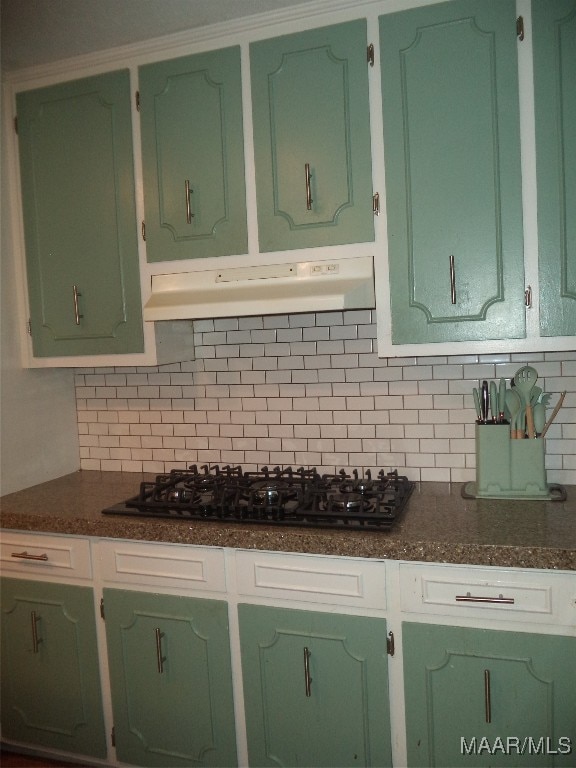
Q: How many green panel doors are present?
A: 9